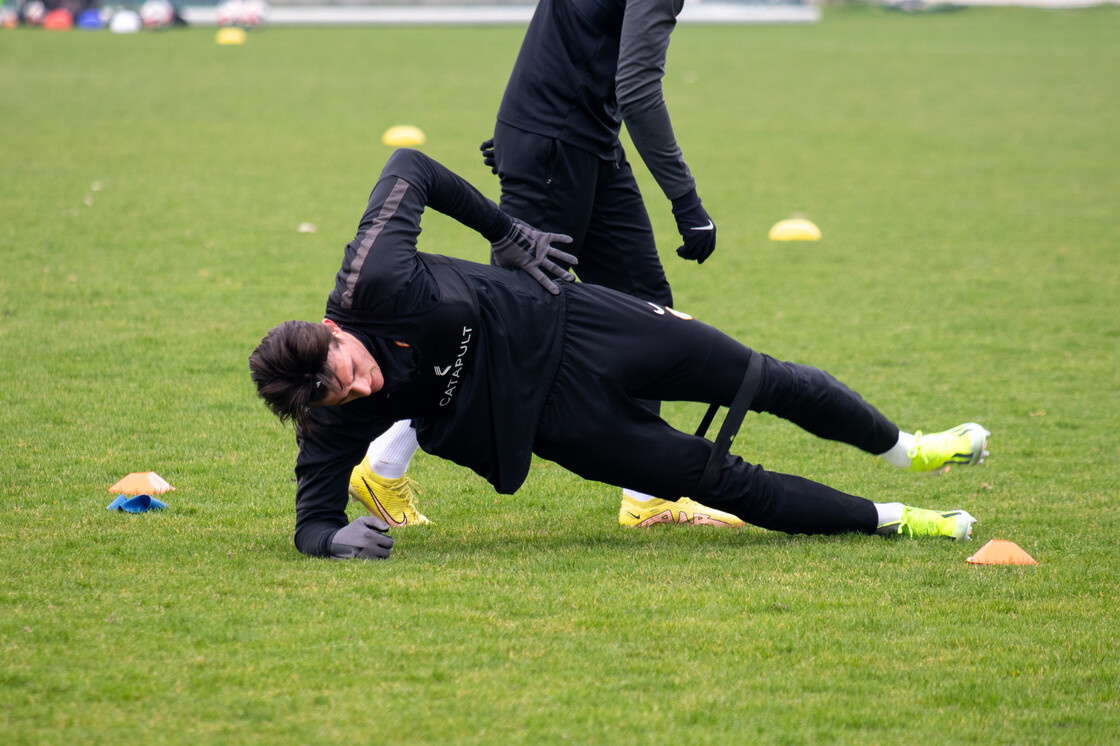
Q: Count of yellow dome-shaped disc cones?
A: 3